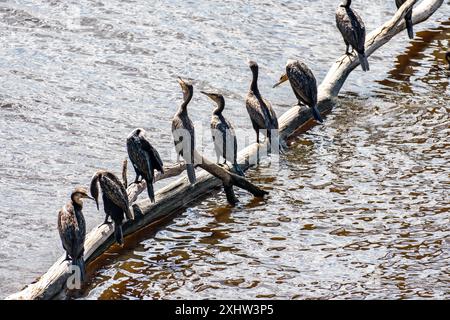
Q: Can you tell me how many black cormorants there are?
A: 9